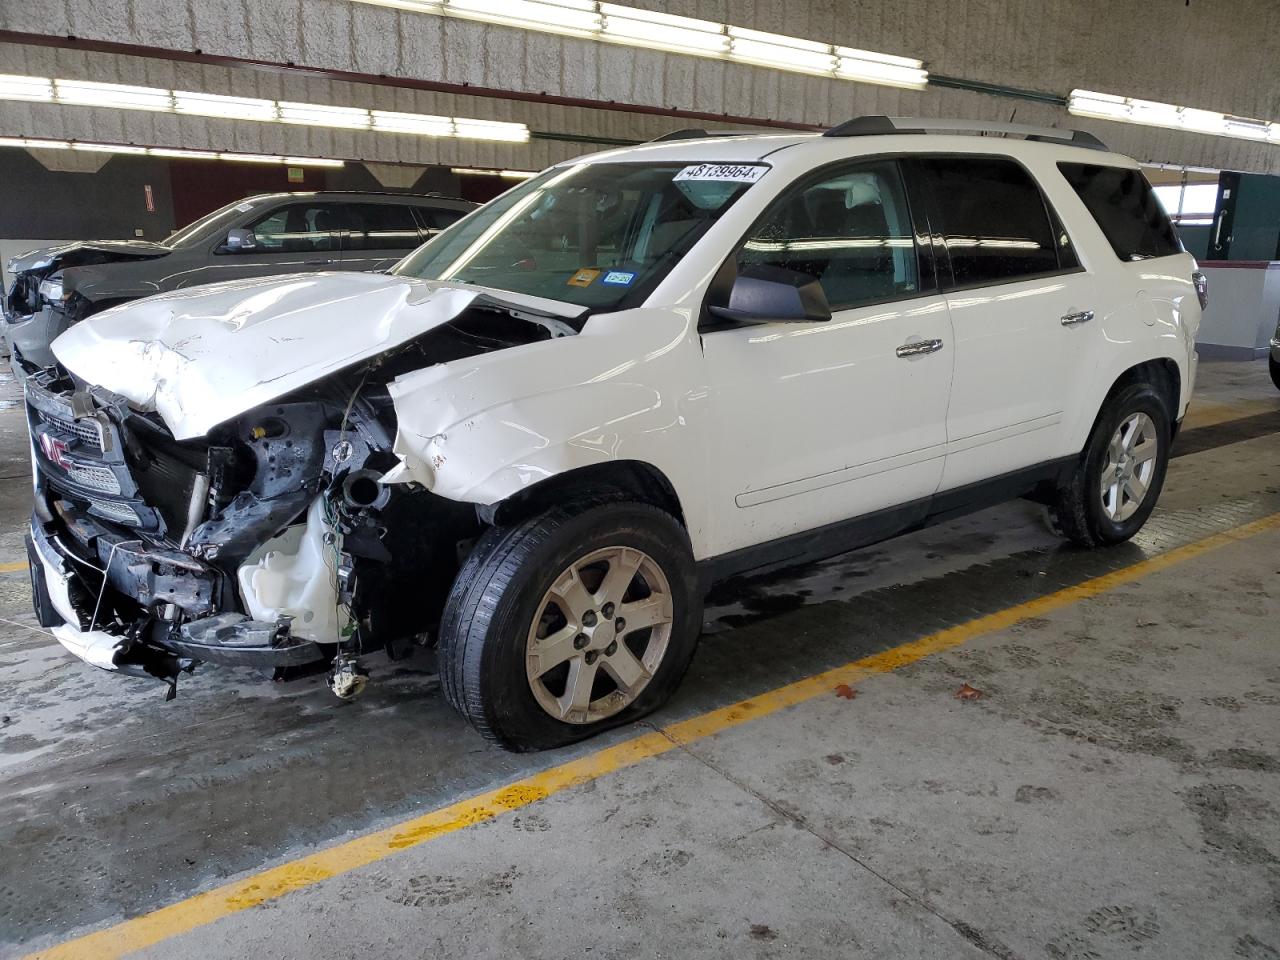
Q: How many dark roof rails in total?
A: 2